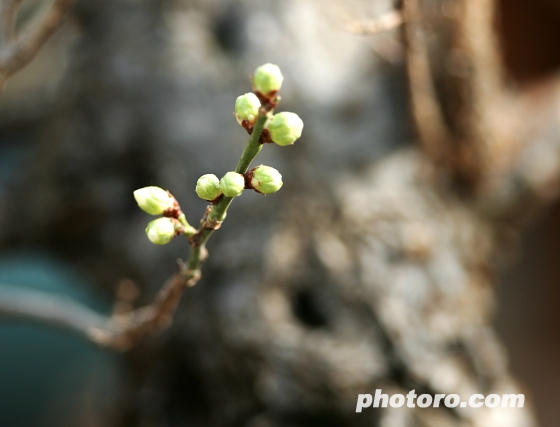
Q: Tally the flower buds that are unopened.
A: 8